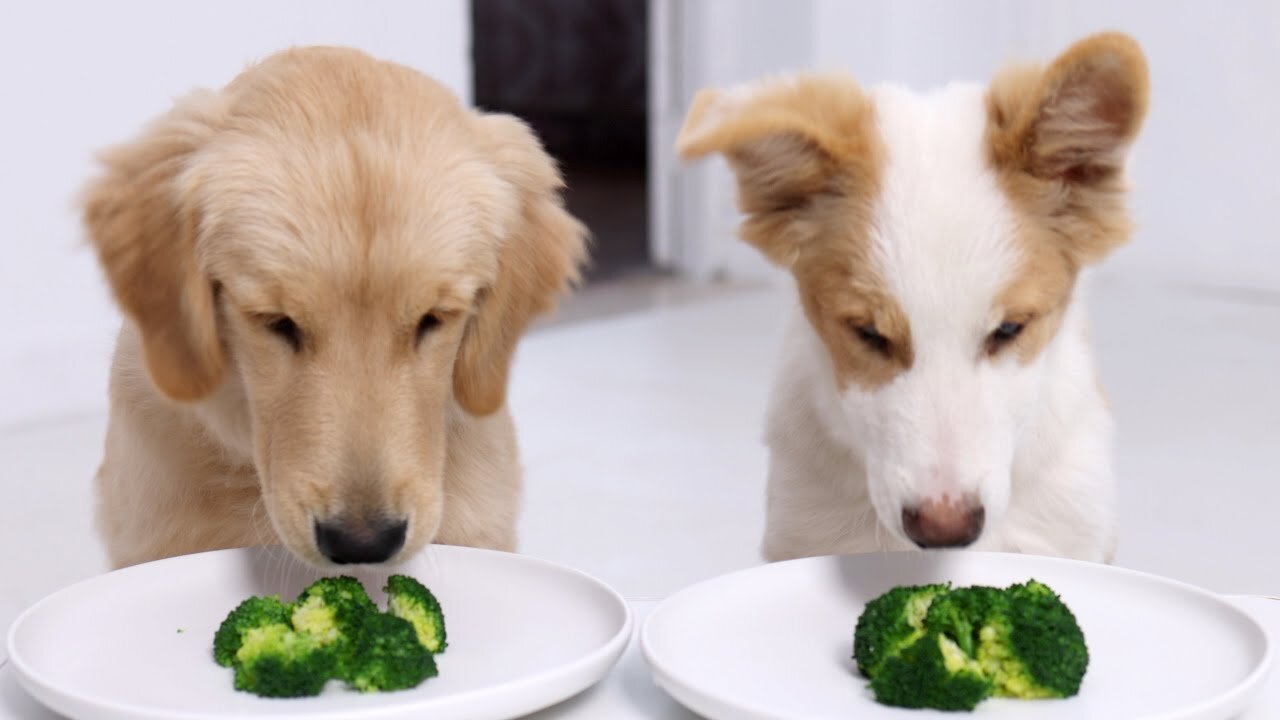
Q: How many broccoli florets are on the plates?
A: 9